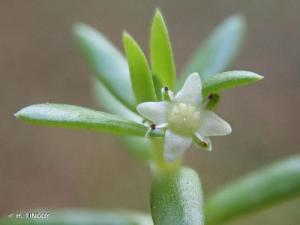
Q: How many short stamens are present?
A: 4